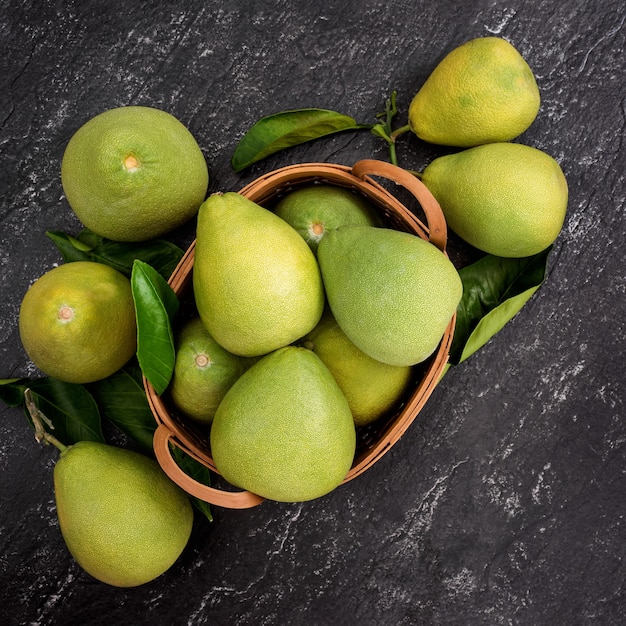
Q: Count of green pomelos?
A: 11